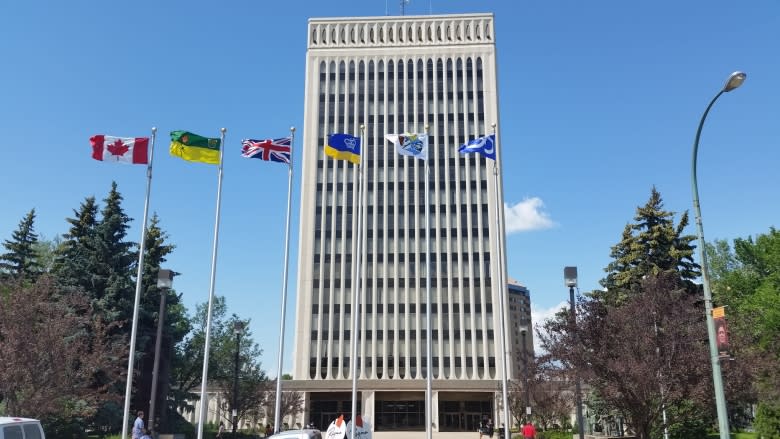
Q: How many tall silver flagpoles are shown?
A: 6